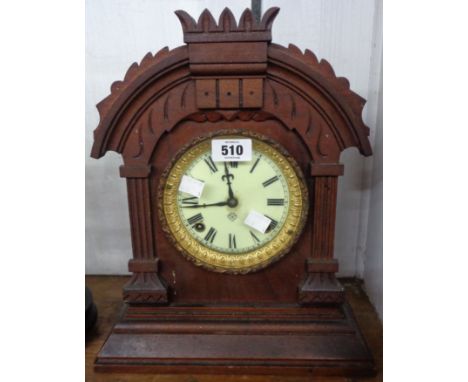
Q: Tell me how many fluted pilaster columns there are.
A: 2